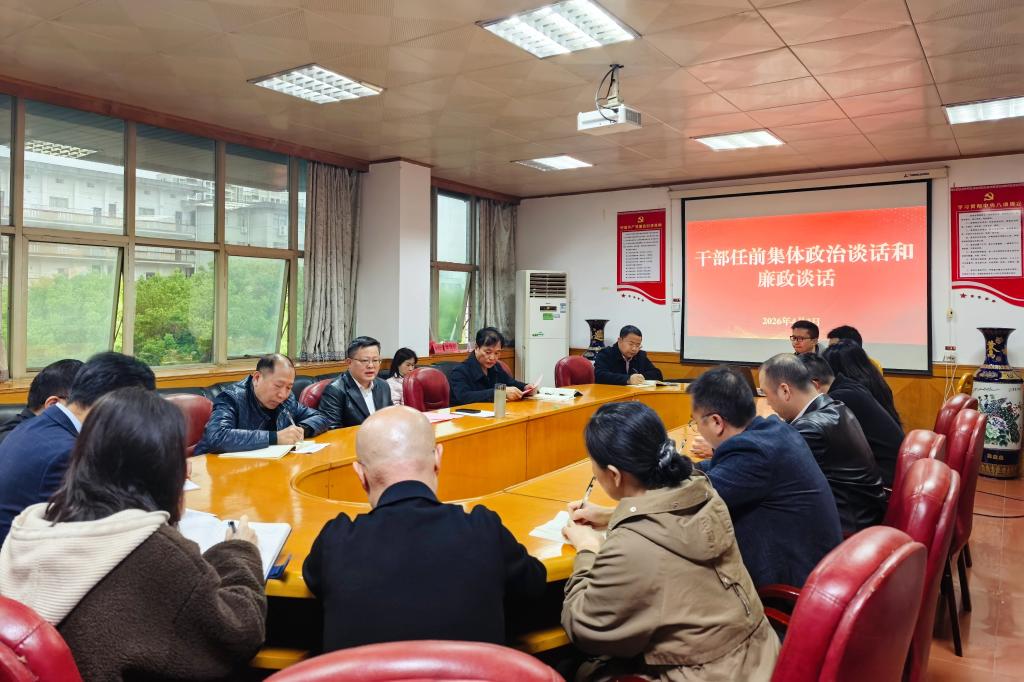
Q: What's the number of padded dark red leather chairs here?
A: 12